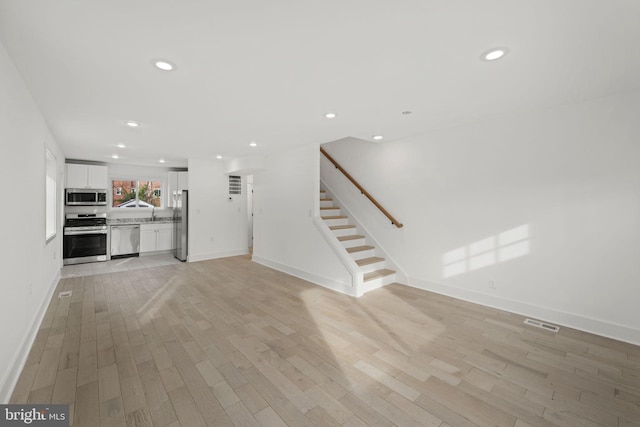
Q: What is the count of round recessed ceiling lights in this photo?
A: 10